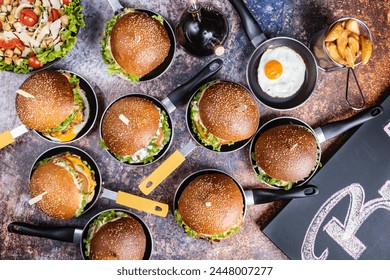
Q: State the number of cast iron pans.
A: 9